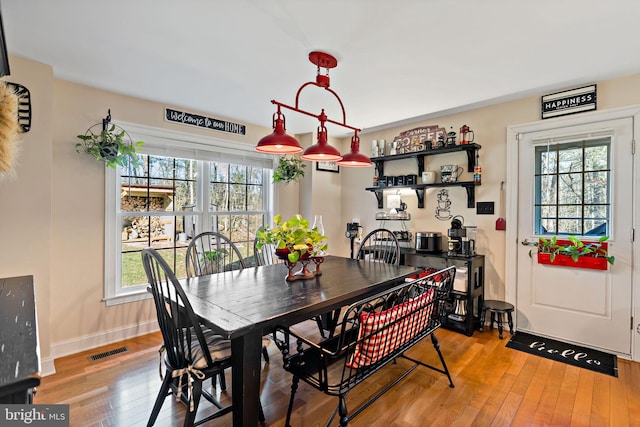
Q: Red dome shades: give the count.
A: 3